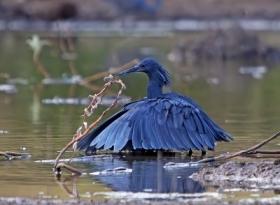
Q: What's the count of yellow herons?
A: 0